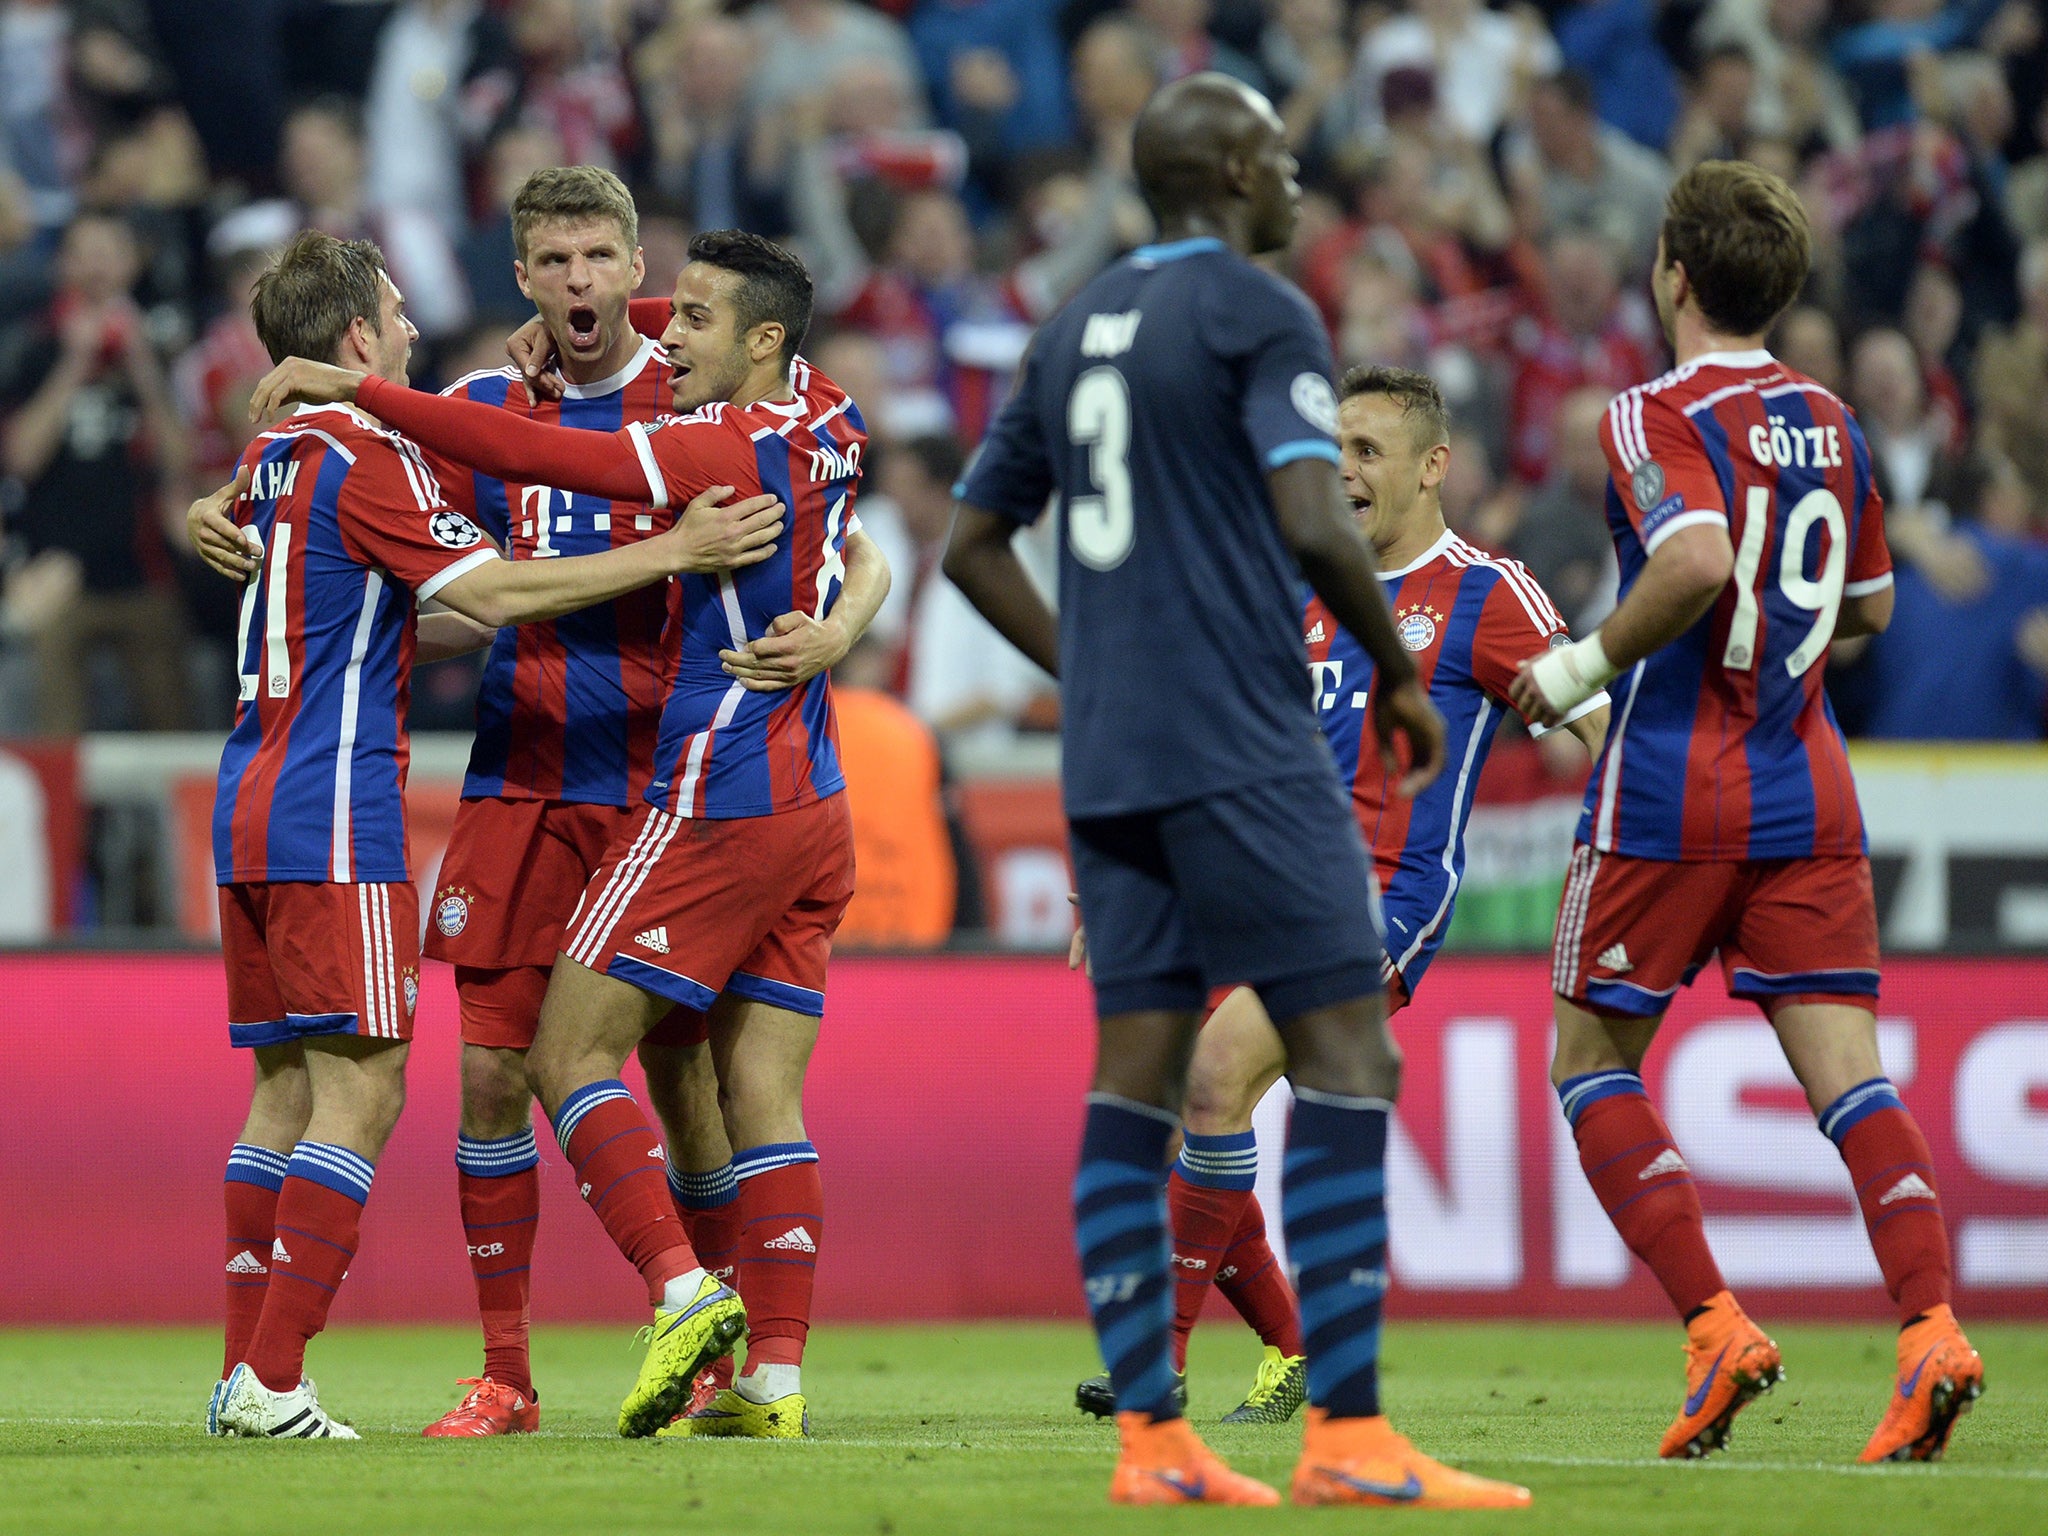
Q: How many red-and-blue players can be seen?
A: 5